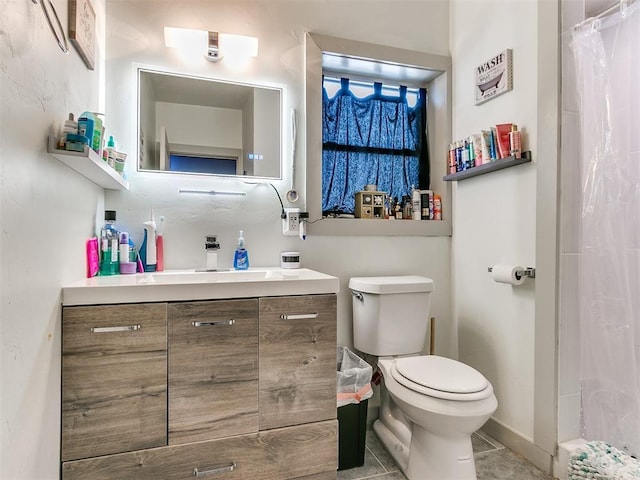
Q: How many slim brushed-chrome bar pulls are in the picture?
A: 4